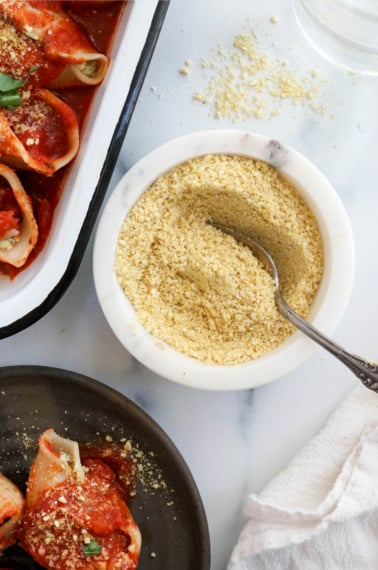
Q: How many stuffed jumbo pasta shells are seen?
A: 5